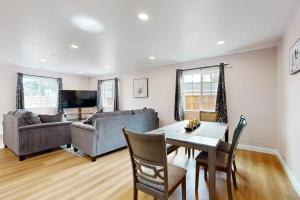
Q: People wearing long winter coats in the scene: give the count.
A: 0